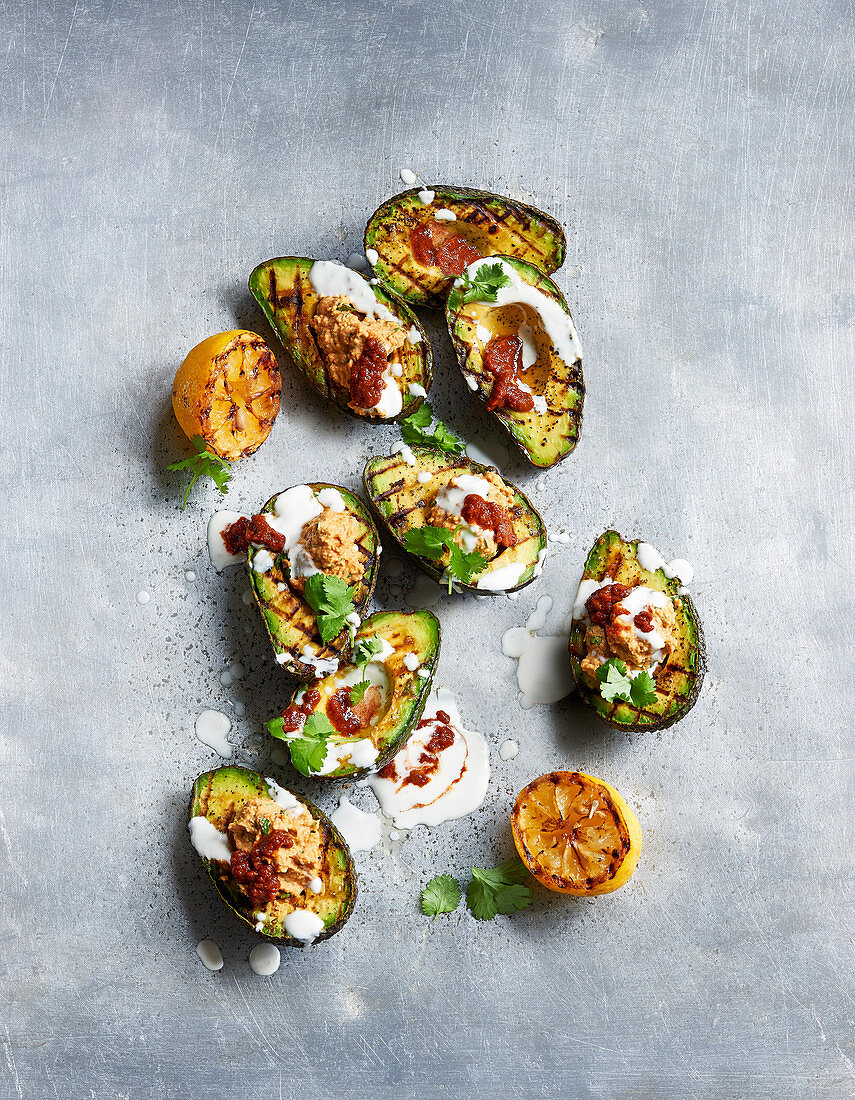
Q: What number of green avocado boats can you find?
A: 8